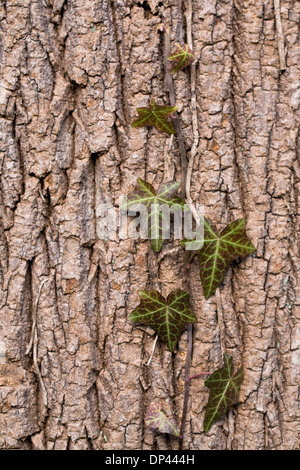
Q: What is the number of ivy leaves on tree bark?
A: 7